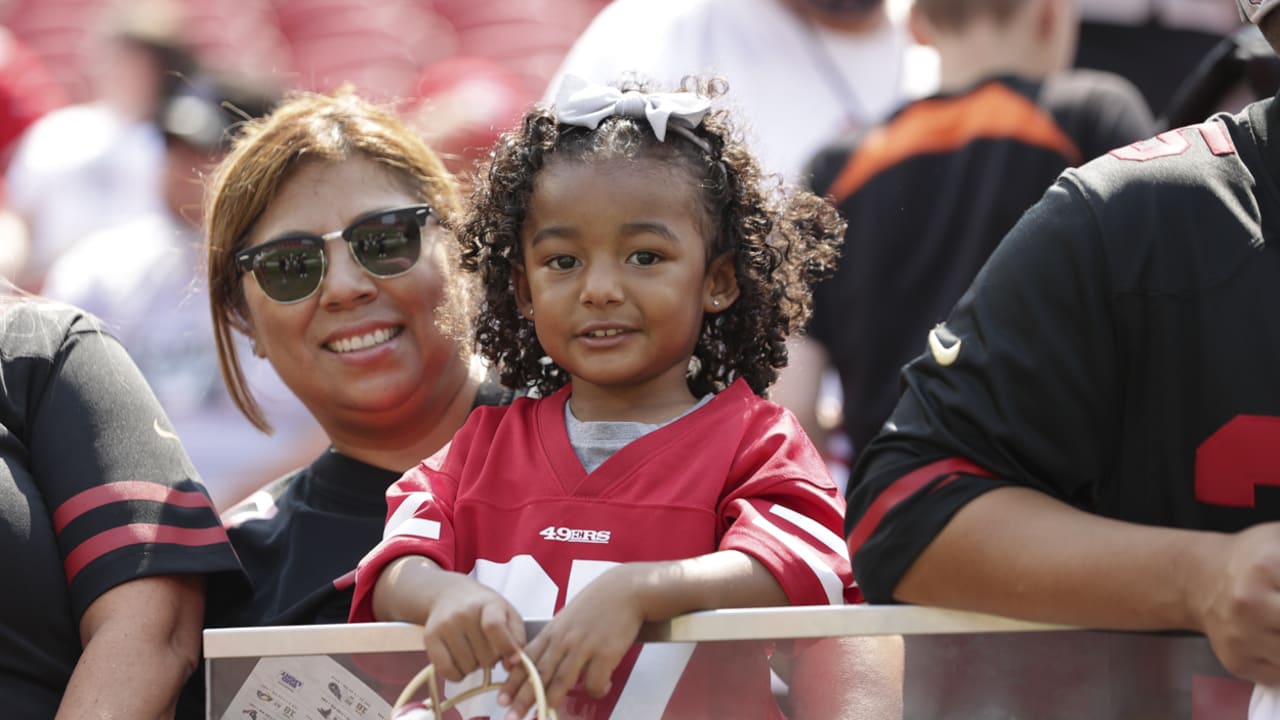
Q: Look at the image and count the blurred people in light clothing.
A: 3